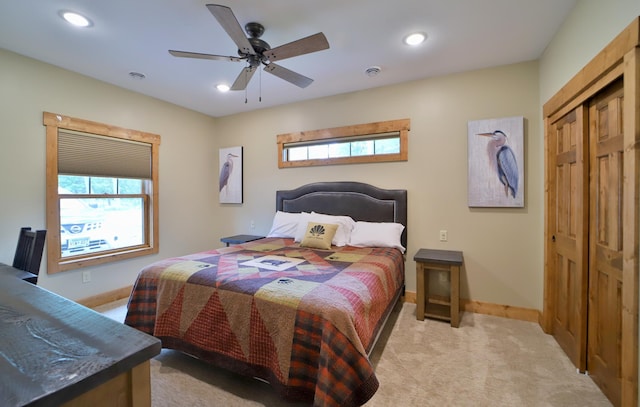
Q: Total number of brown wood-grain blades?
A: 5